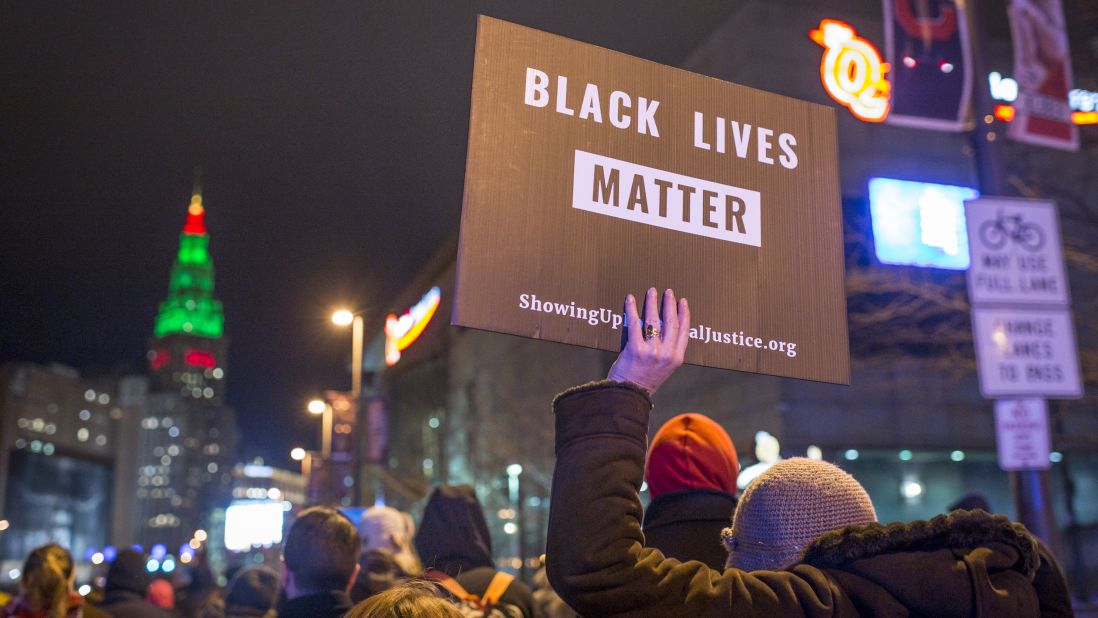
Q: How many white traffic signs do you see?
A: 3